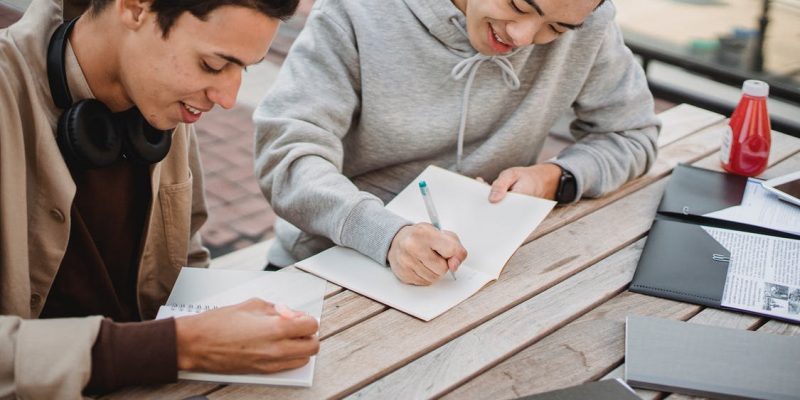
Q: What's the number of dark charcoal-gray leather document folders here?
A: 1